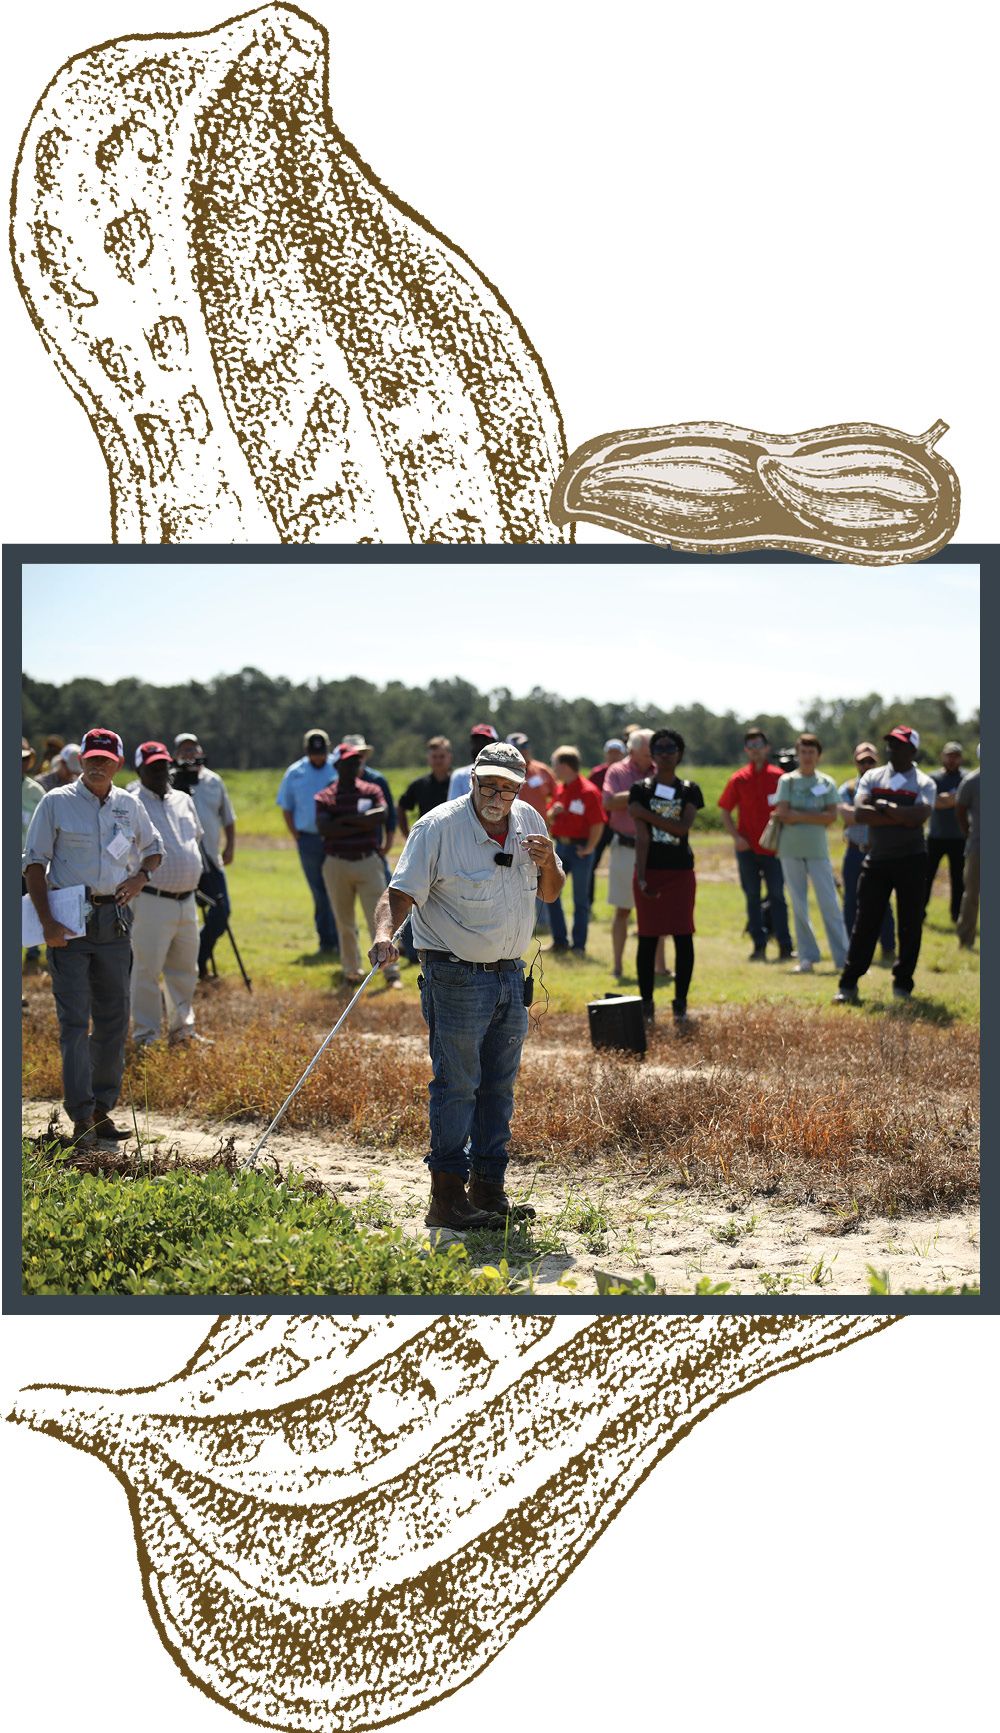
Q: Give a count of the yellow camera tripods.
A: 0